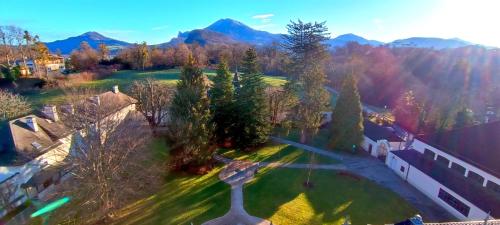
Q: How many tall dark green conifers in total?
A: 5